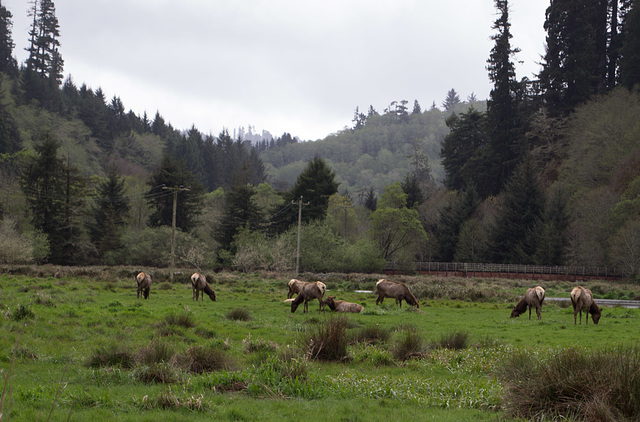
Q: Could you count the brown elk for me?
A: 8